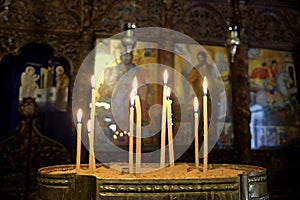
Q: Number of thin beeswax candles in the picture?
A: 9